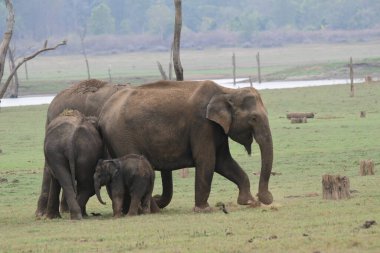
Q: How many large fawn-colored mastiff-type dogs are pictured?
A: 0